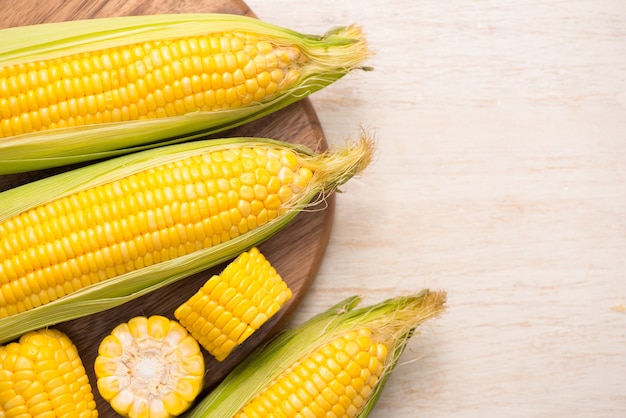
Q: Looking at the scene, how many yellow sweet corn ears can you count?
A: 3